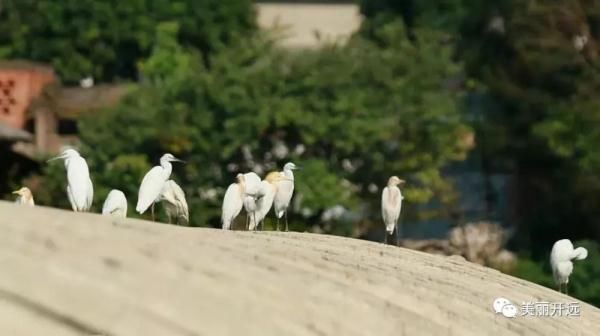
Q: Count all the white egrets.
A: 11